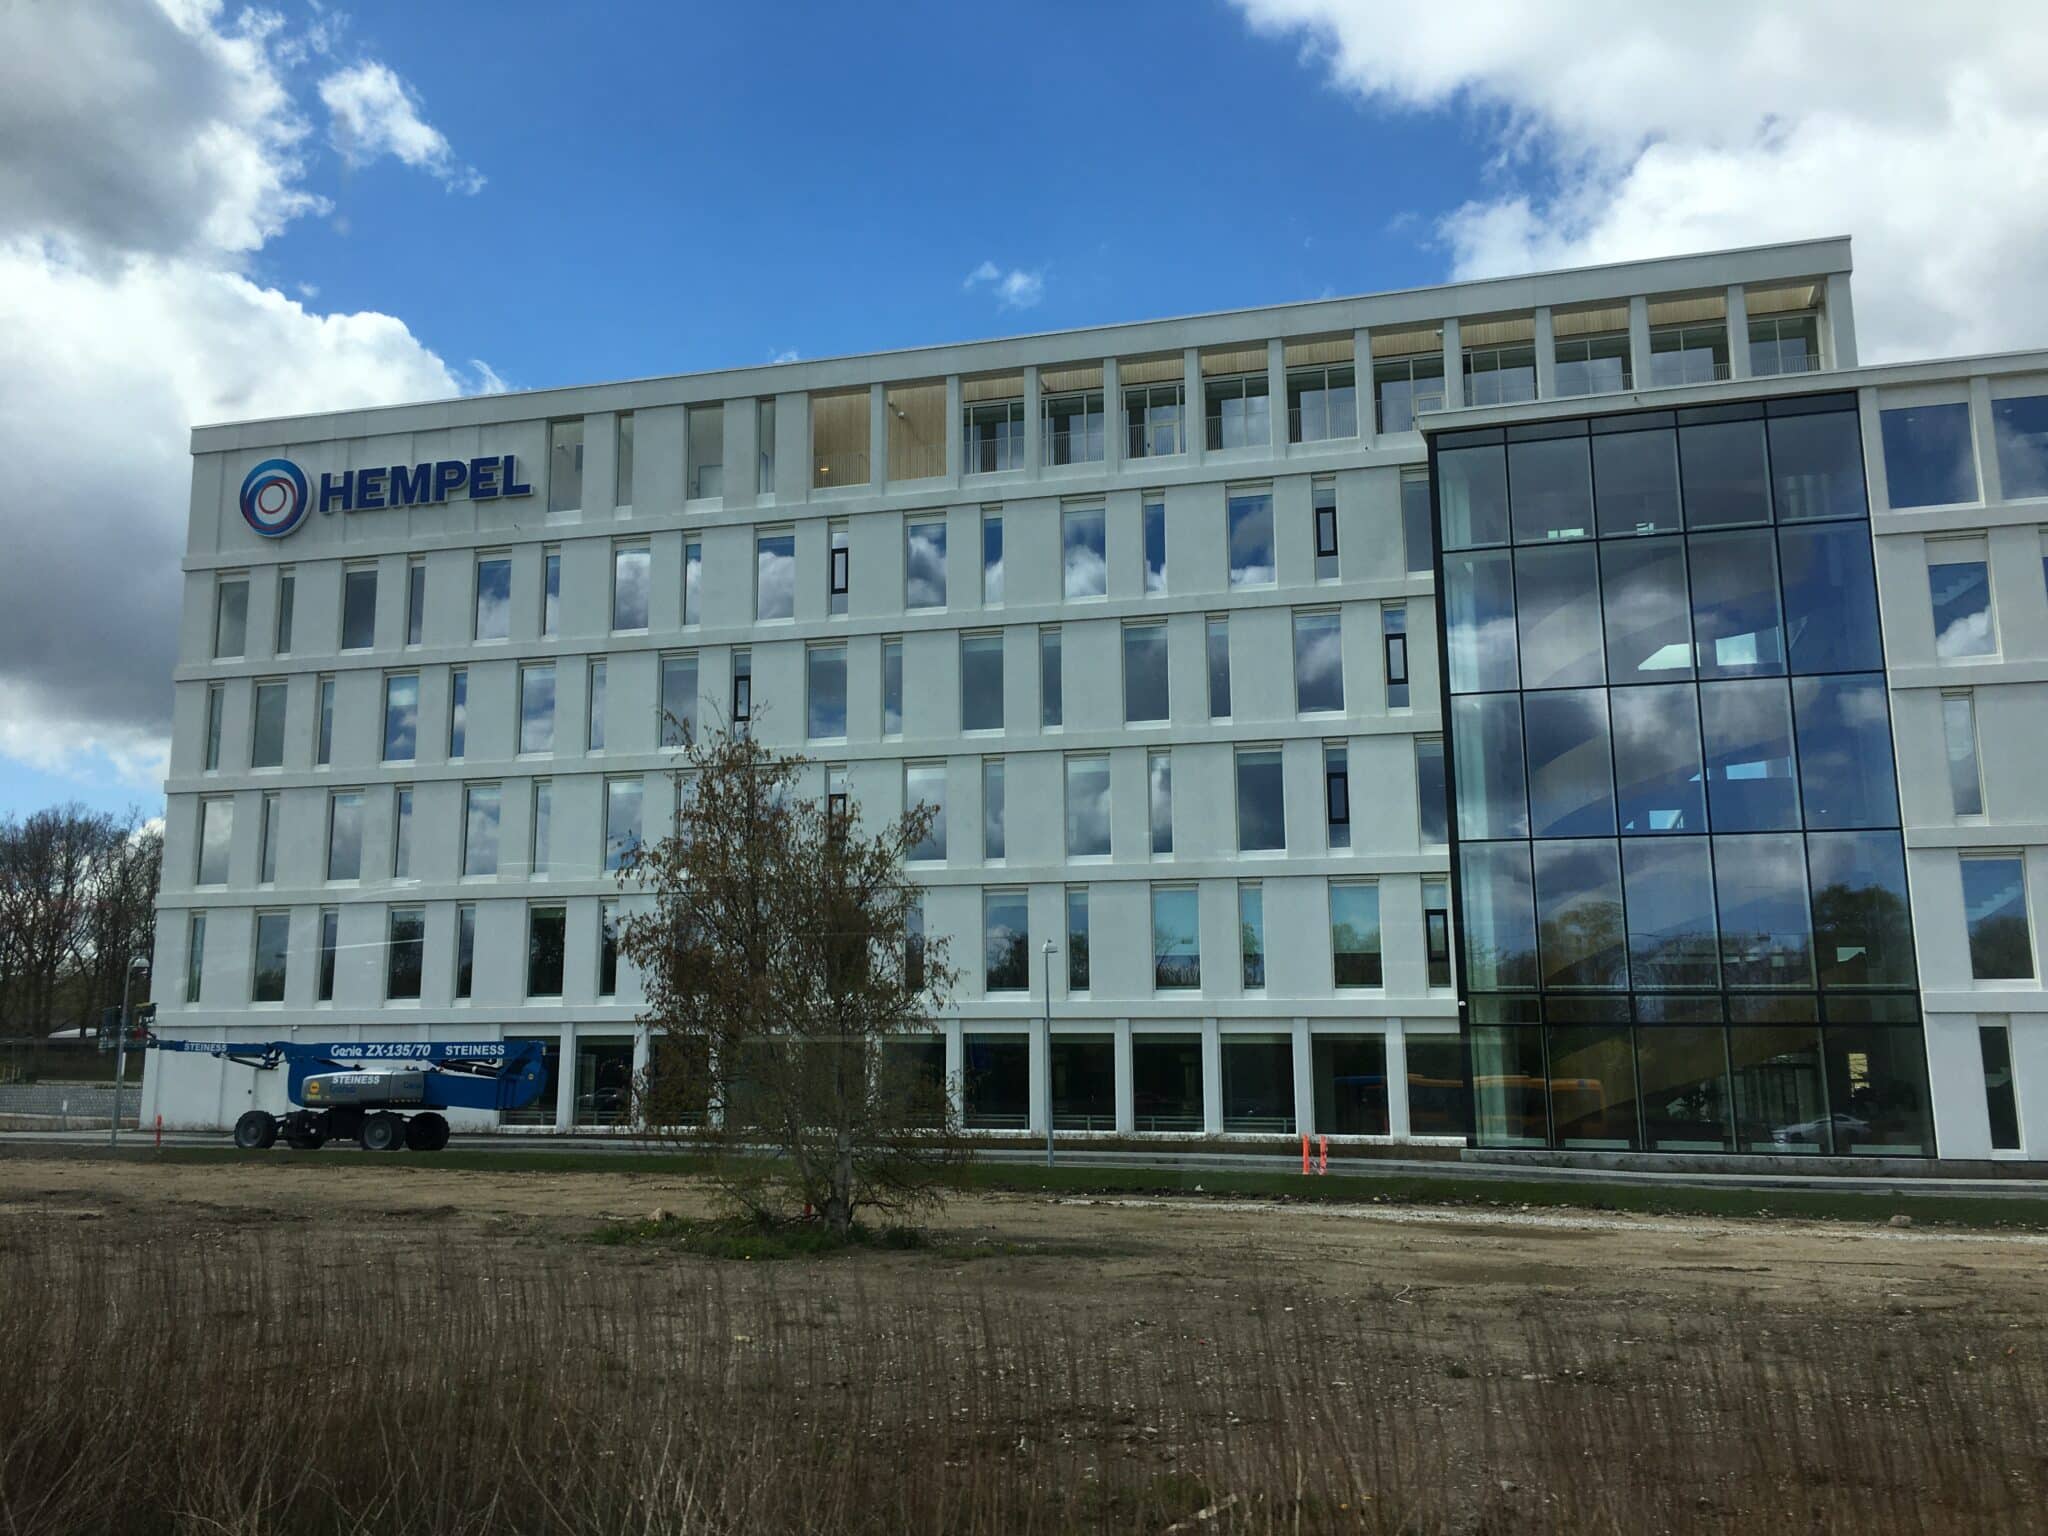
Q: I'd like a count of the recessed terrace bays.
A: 12